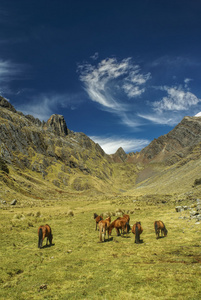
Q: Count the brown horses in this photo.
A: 7